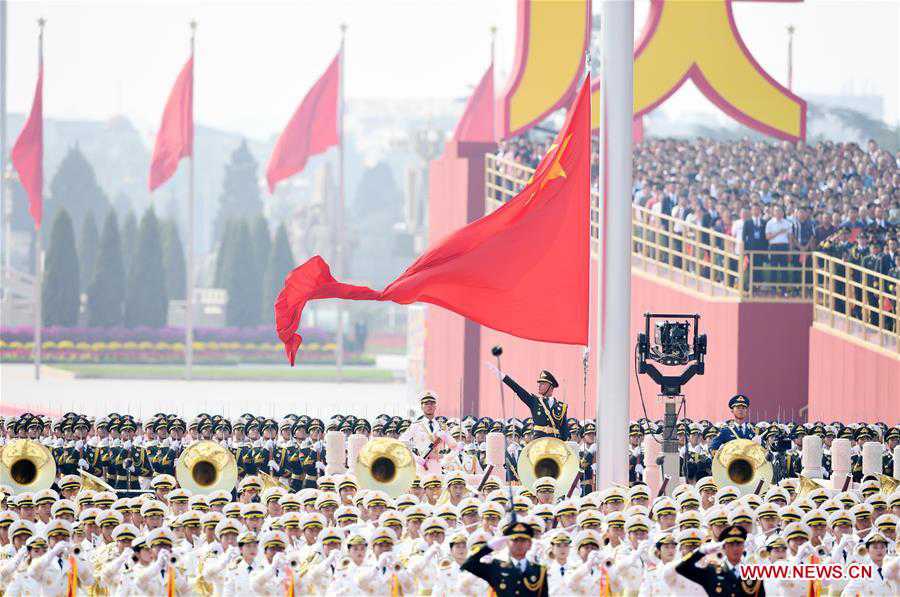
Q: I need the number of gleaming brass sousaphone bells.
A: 5